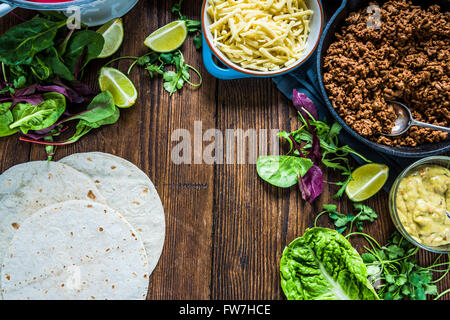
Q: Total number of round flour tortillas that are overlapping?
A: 3